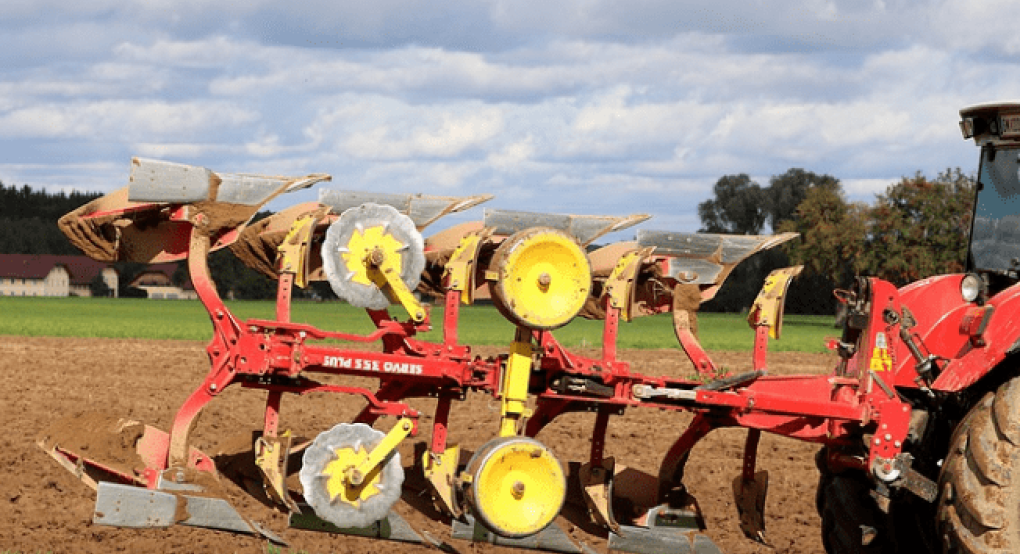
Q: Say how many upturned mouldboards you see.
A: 4